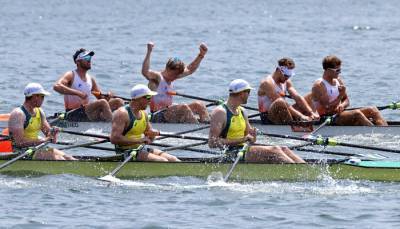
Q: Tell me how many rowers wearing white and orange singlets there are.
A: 4